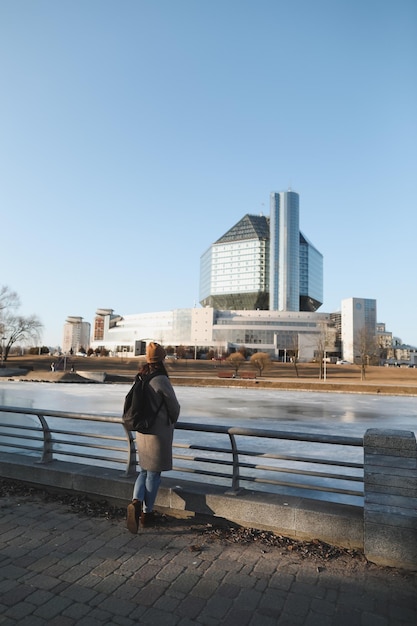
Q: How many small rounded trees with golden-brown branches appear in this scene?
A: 2